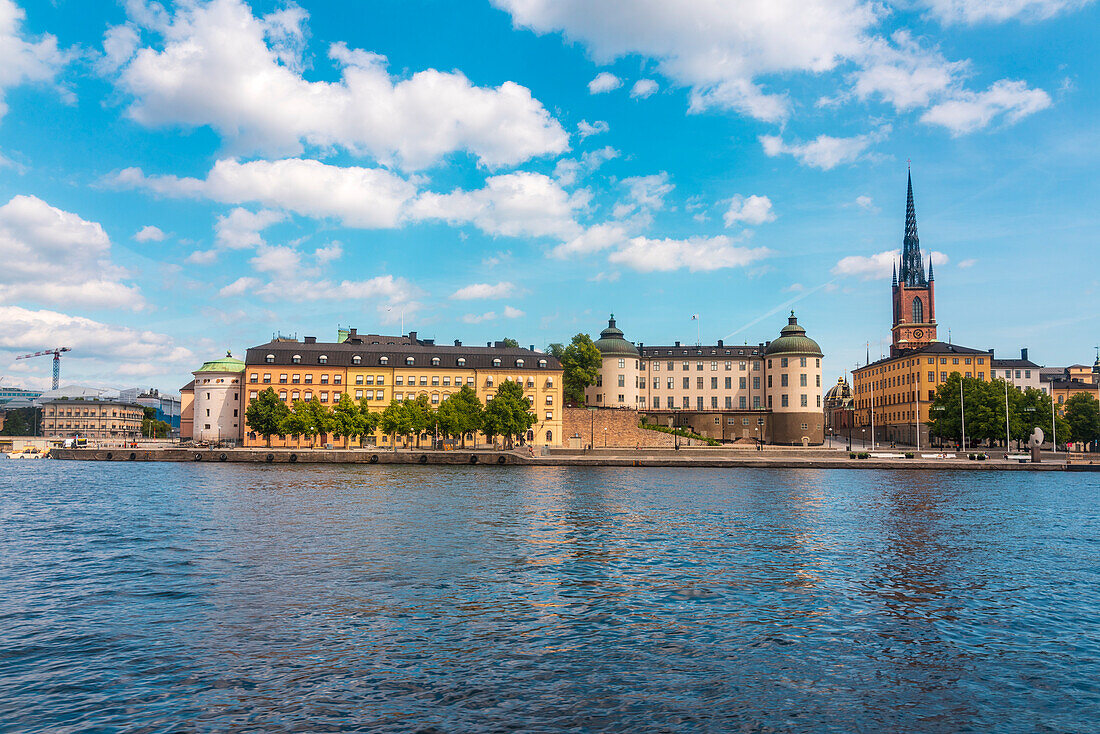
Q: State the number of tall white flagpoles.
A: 5